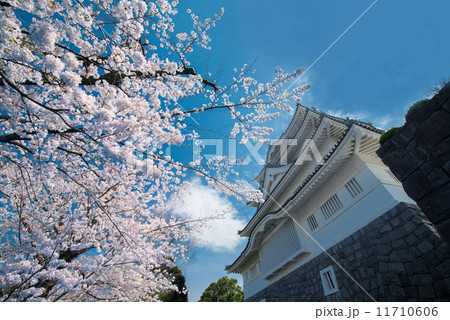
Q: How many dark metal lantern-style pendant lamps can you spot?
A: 0